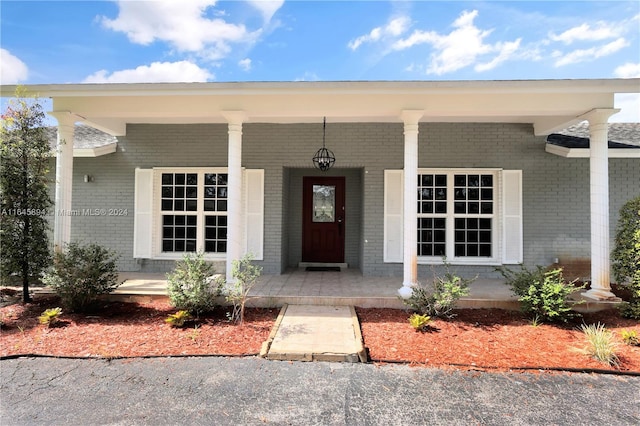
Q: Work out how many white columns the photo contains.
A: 4